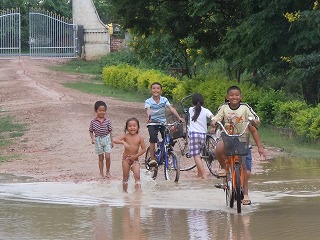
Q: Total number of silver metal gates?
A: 2